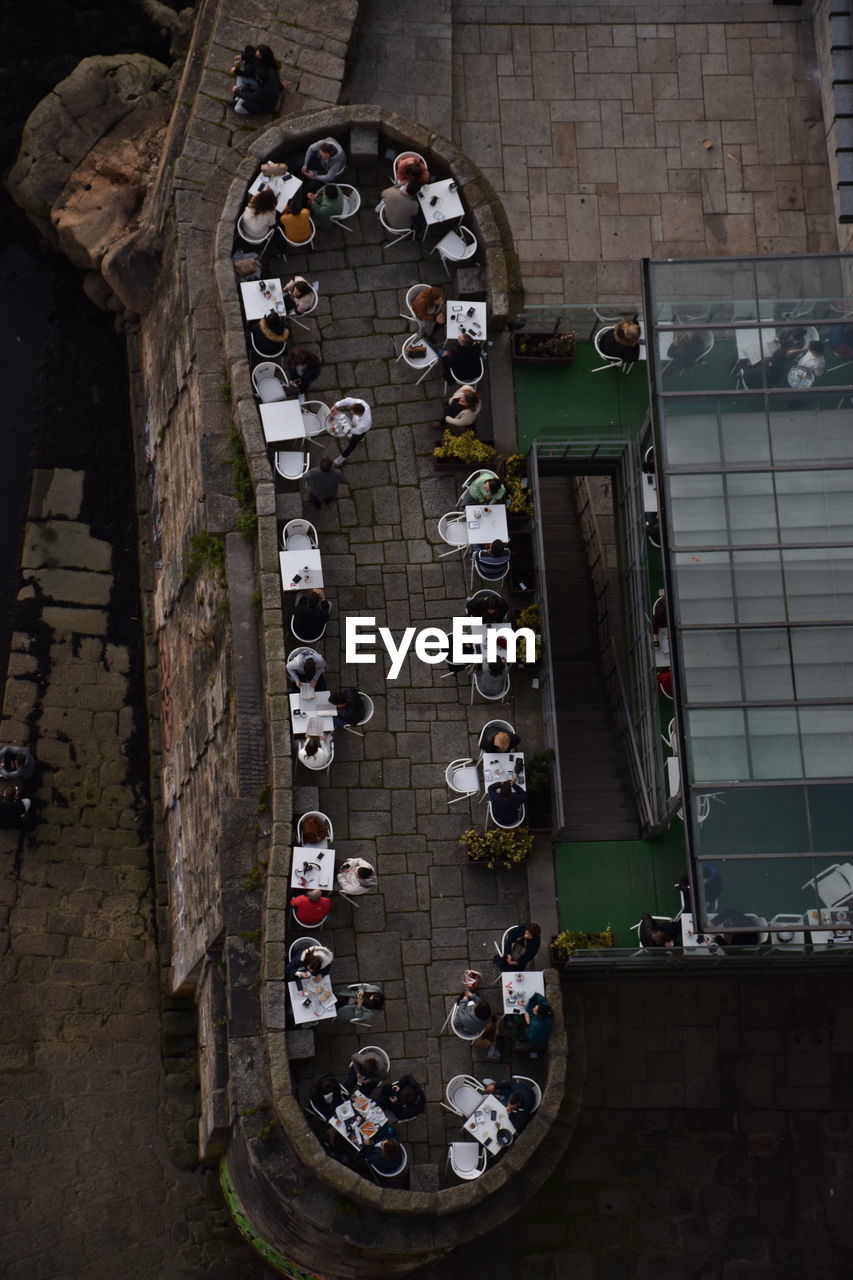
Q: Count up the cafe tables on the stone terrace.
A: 15